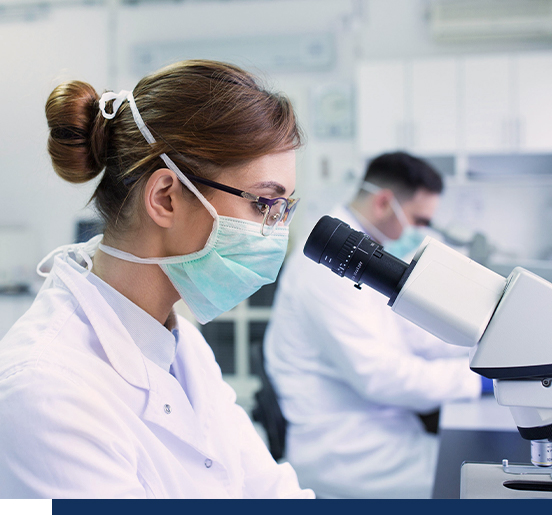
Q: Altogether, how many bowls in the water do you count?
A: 0